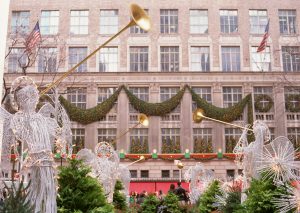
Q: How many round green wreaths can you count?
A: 2